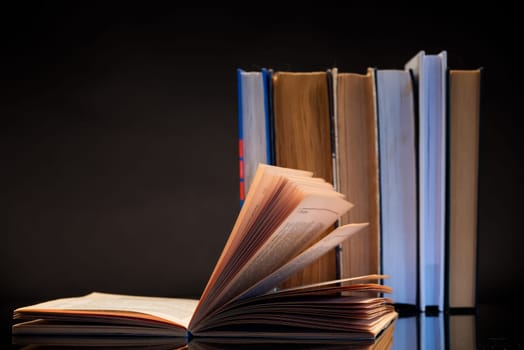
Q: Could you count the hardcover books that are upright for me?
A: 6